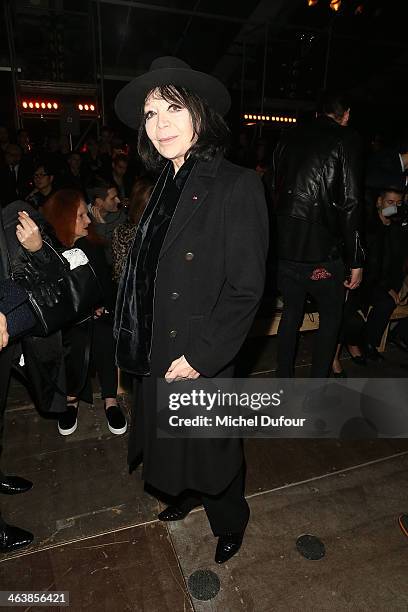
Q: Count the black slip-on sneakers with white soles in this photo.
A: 2